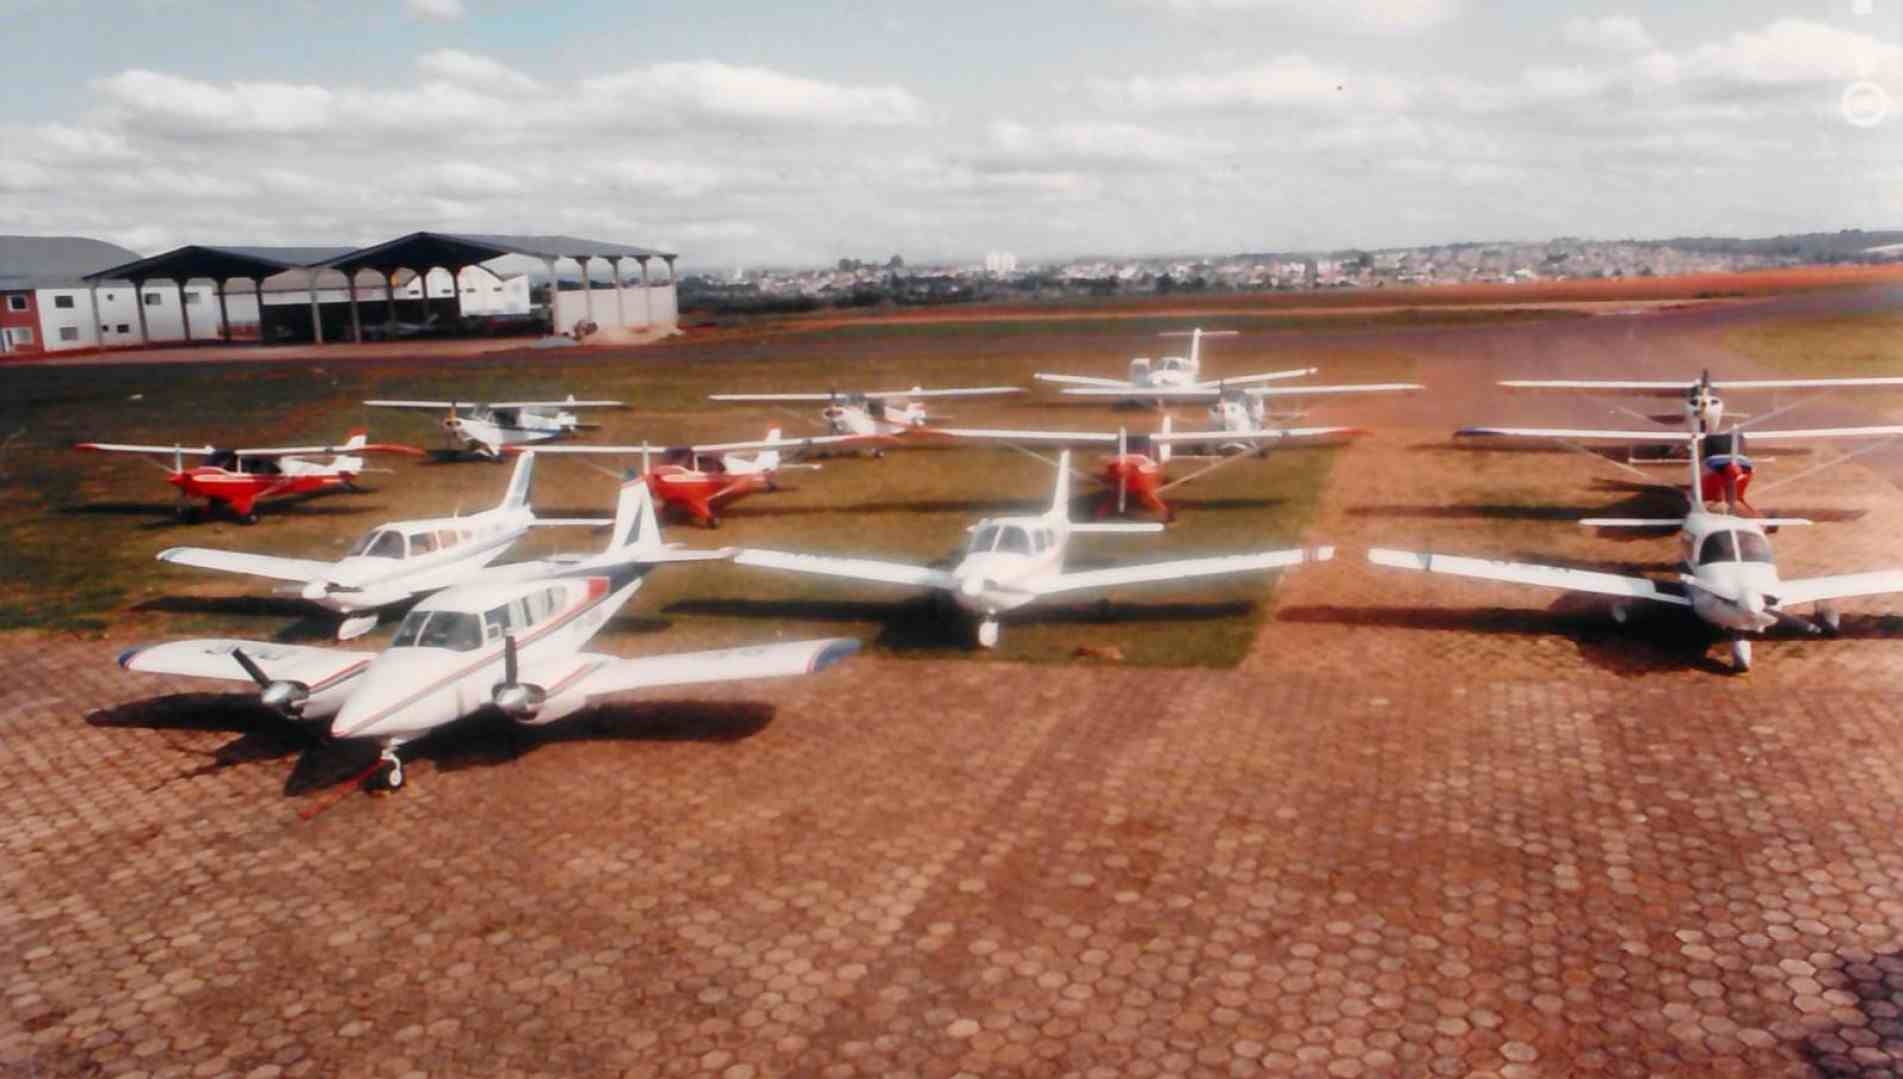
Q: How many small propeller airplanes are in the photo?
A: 13